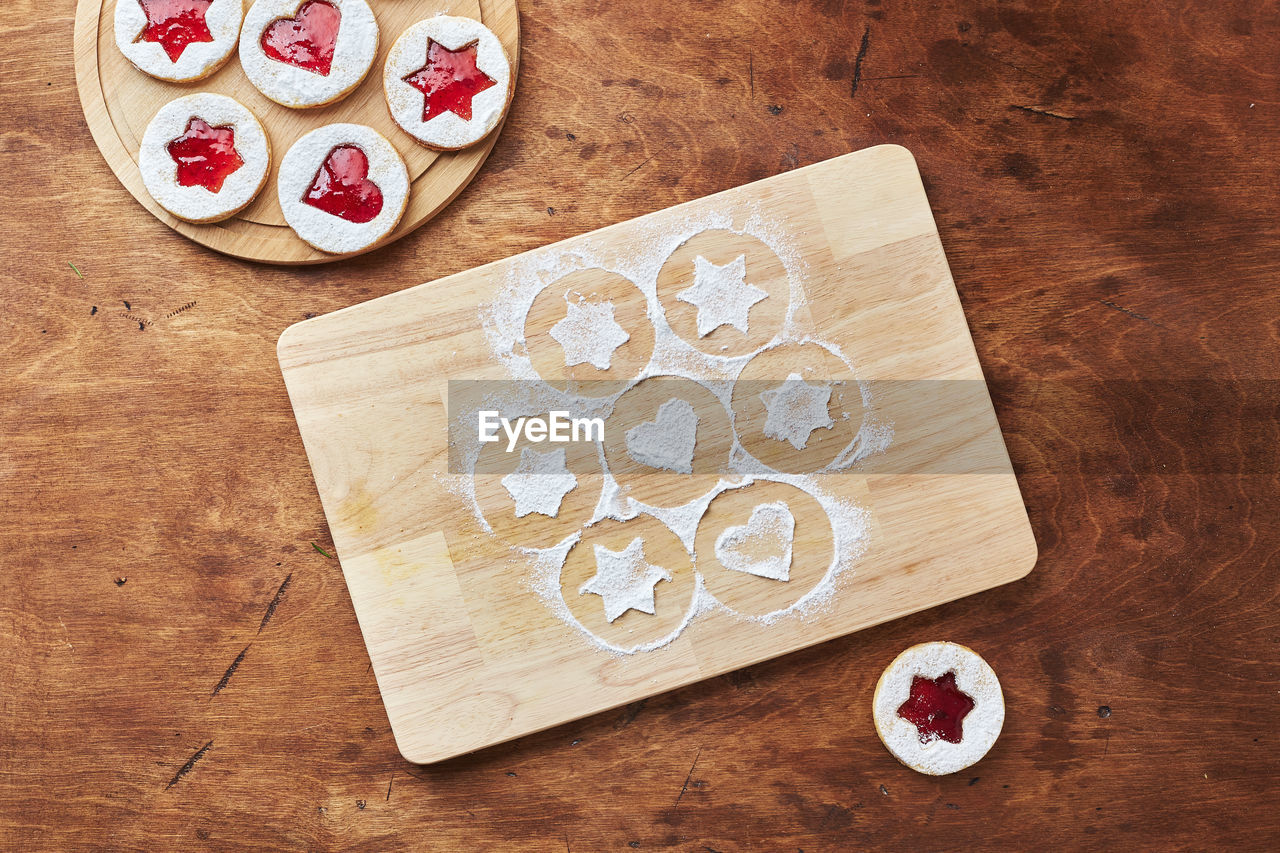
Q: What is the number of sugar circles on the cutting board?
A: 7